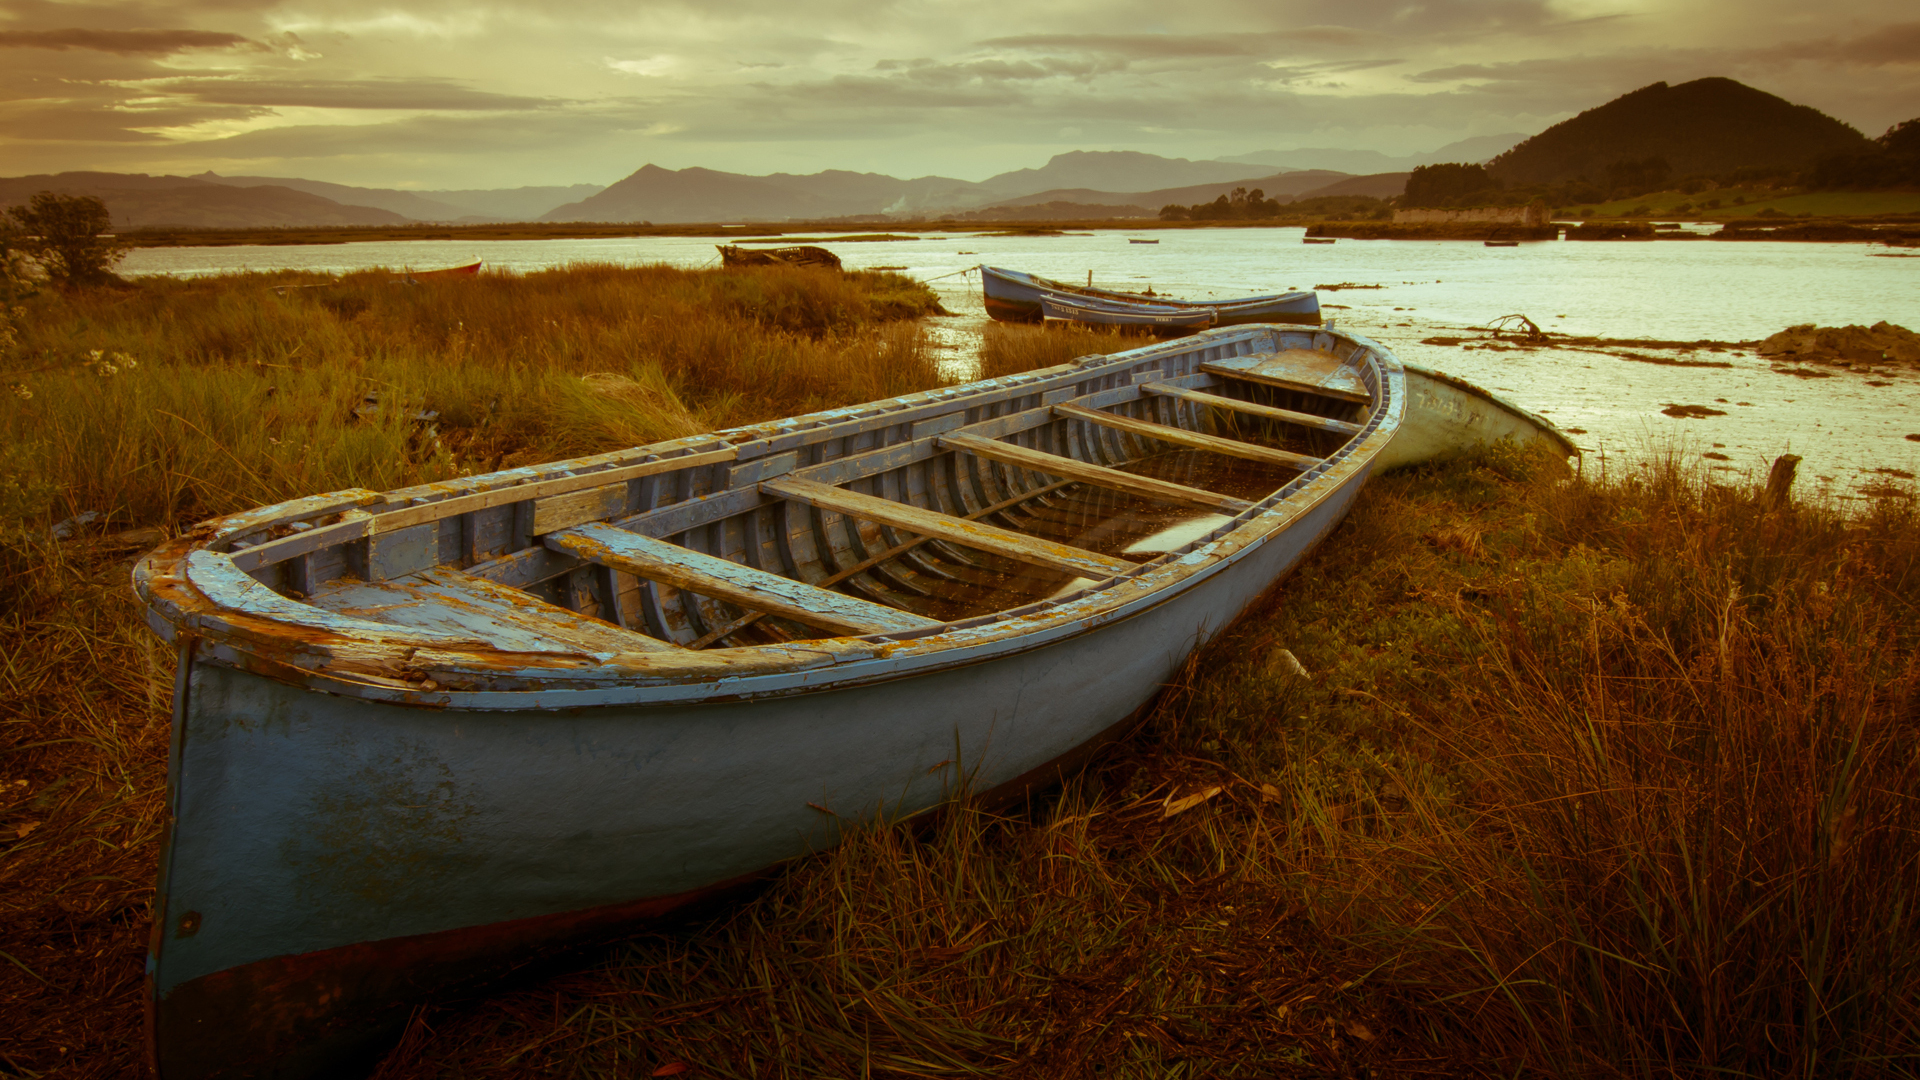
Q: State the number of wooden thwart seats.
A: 5